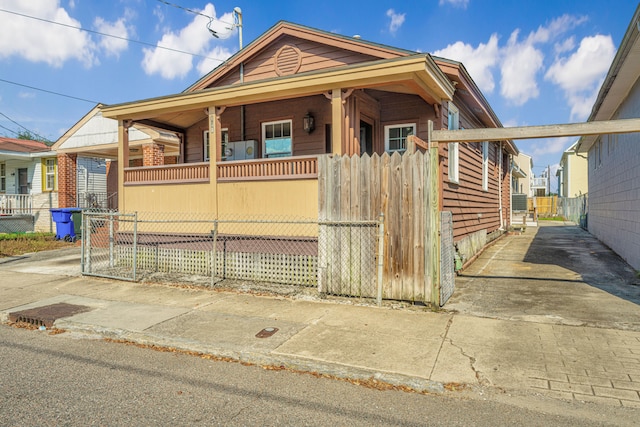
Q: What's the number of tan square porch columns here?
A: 3